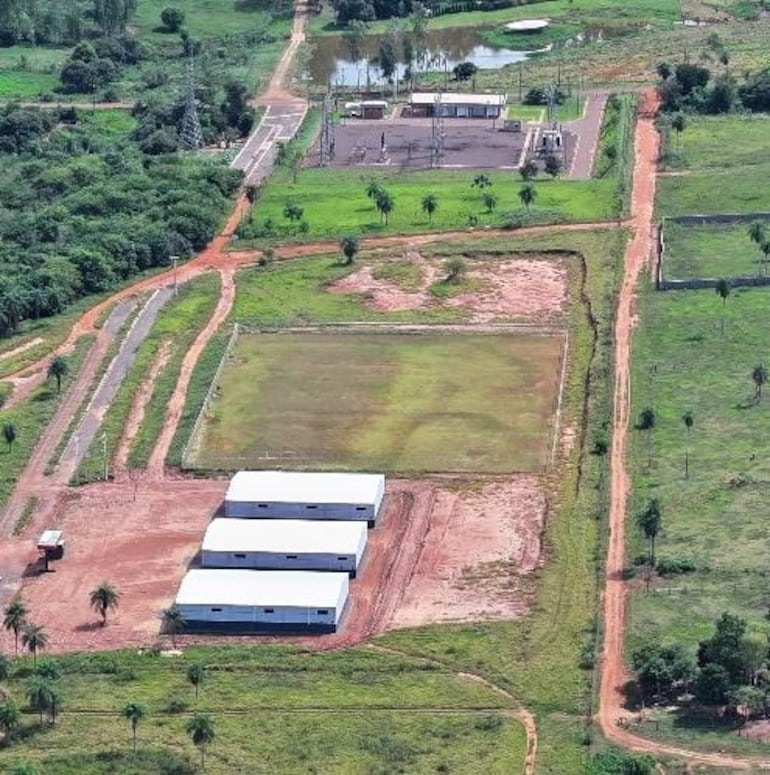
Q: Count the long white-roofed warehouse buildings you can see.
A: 3